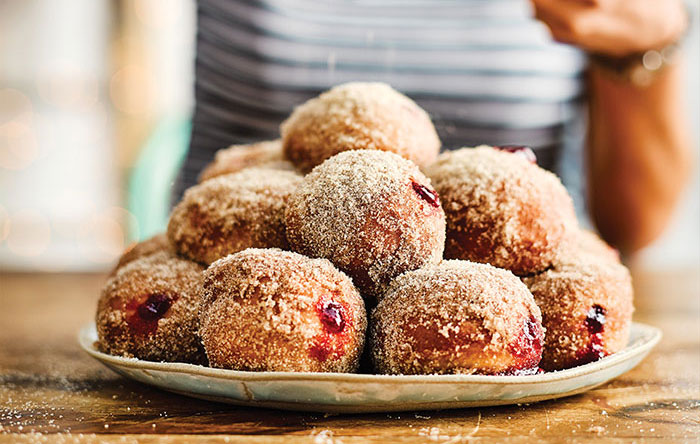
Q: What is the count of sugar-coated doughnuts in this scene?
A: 11